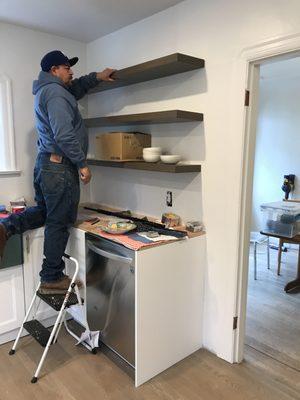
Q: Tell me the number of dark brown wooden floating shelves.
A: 3